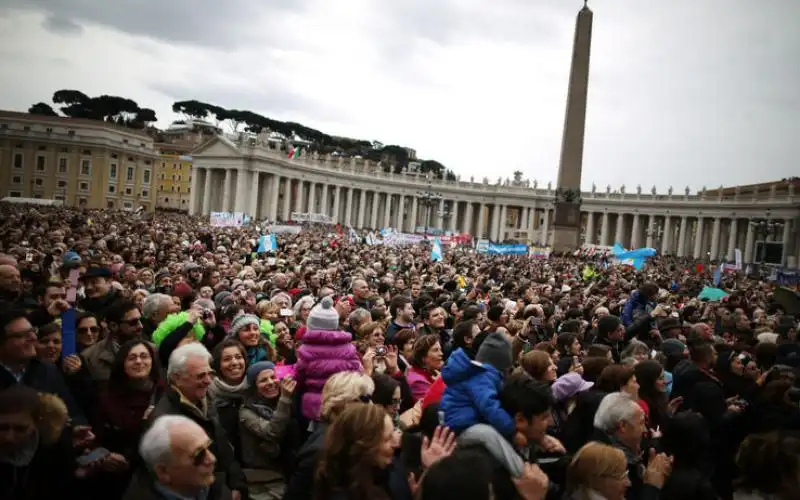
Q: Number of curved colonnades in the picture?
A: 1